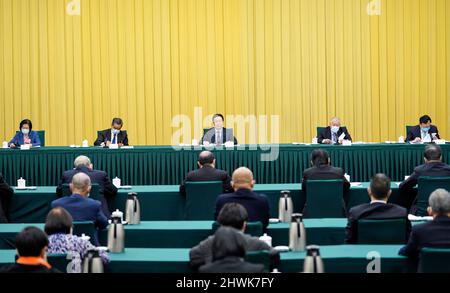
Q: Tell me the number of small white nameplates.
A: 5